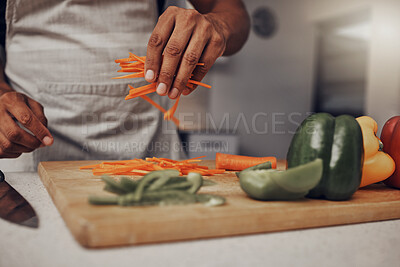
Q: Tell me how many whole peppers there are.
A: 3